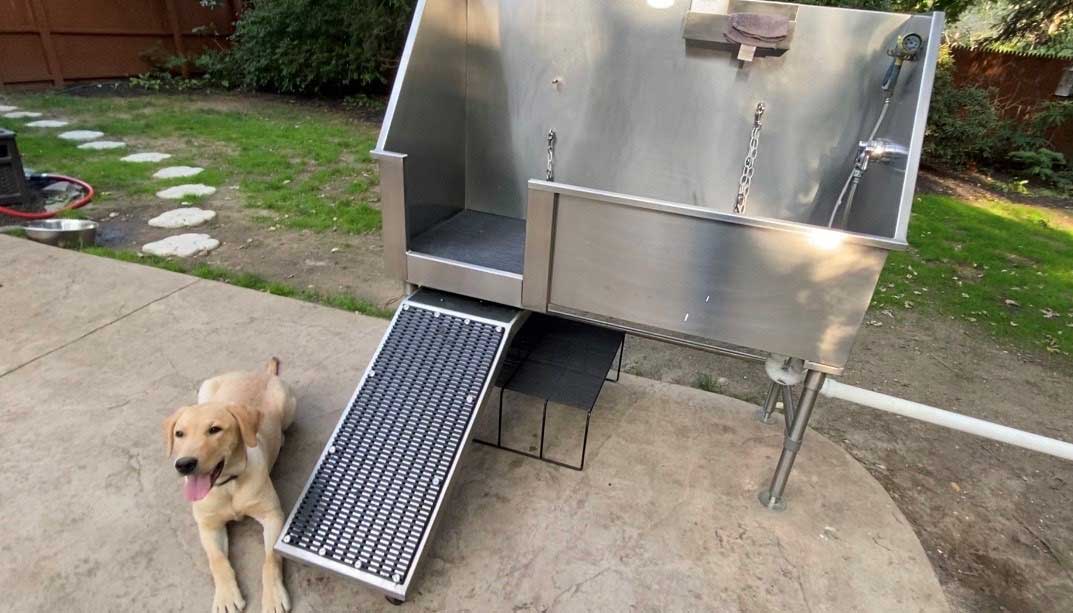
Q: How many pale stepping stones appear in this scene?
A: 10